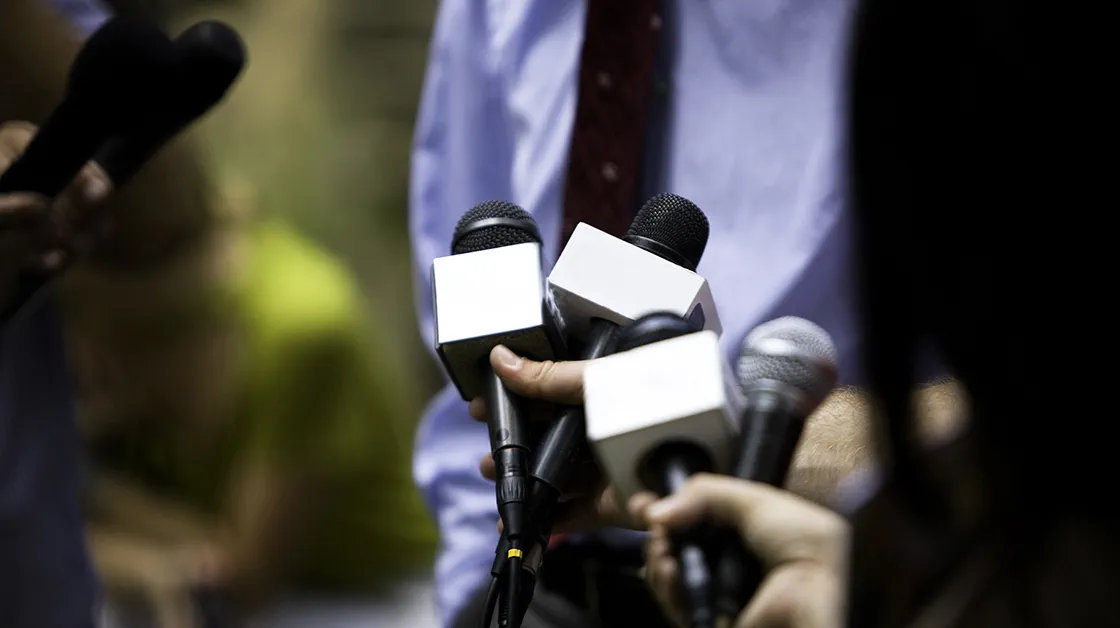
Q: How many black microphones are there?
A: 5